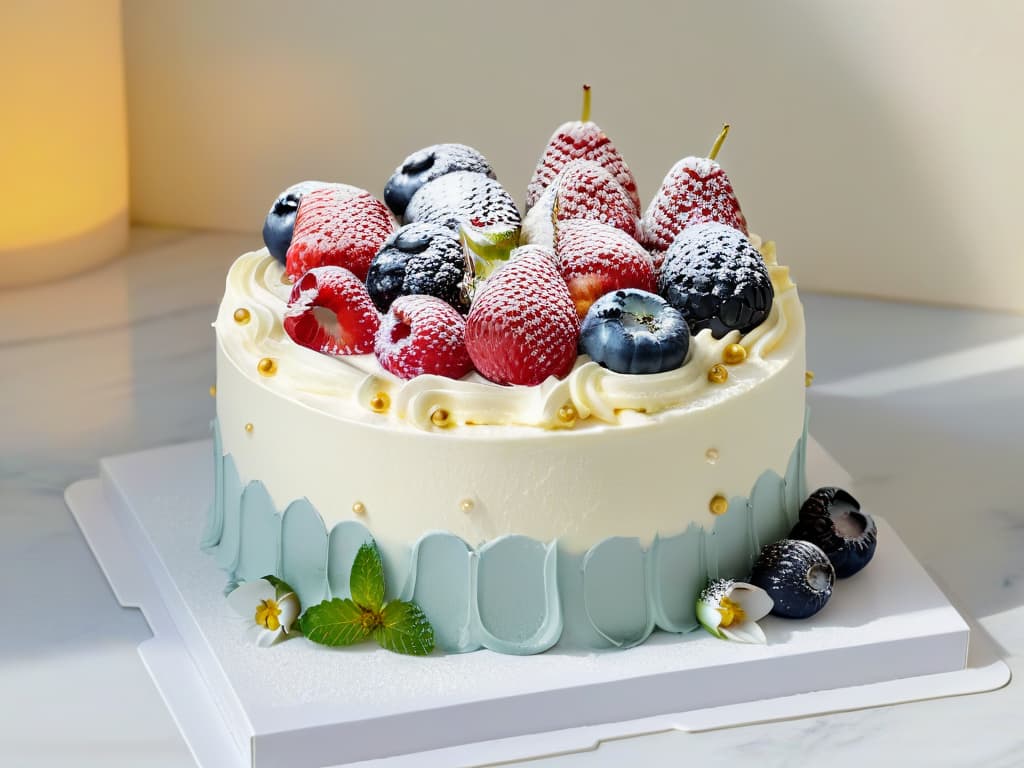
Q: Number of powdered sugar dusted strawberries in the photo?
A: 6